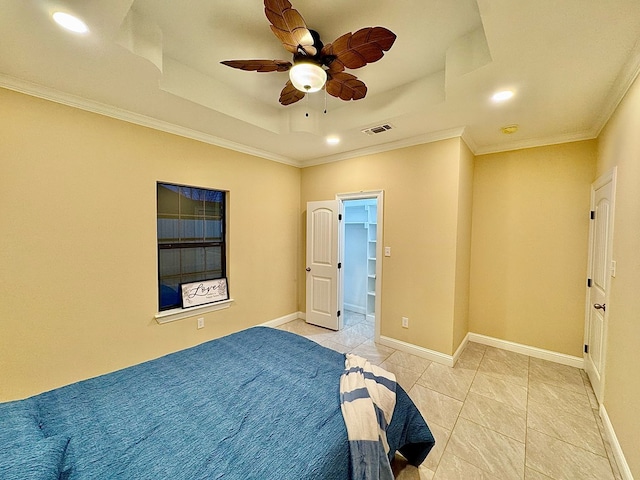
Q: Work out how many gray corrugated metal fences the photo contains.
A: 1